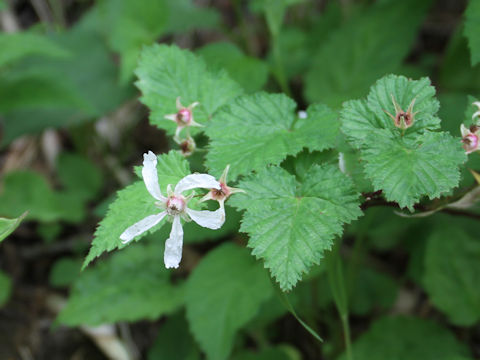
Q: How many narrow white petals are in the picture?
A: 5